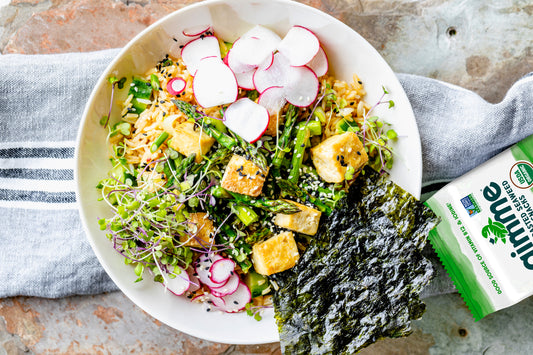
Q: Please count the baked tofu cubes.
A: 6